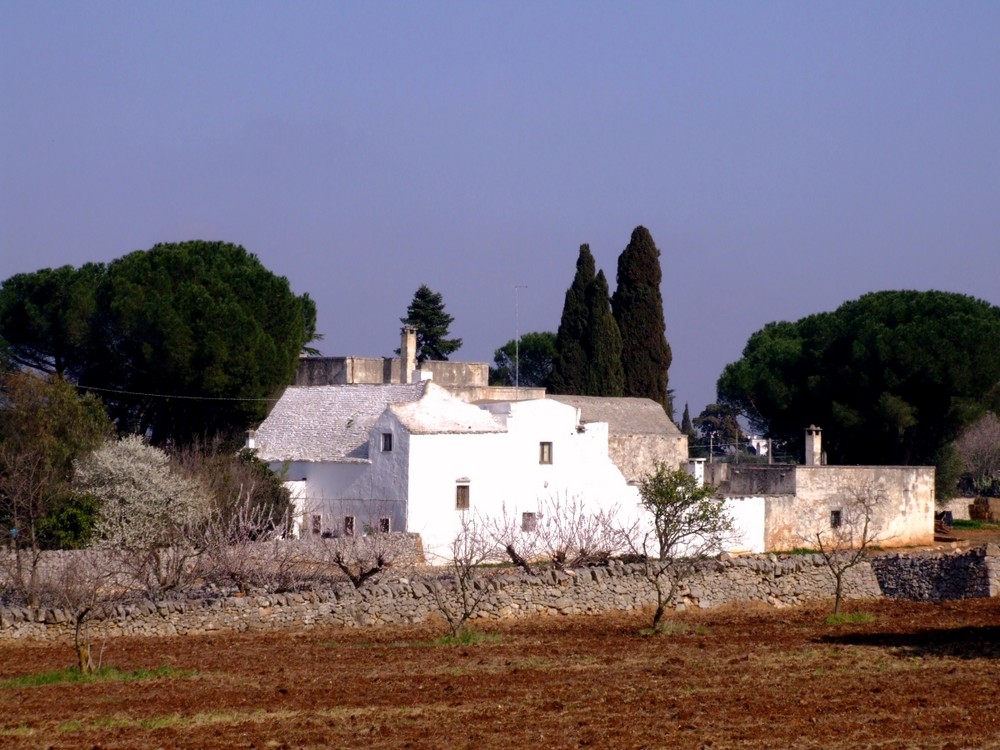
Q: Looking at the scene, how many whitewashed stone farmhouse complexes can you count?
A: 1